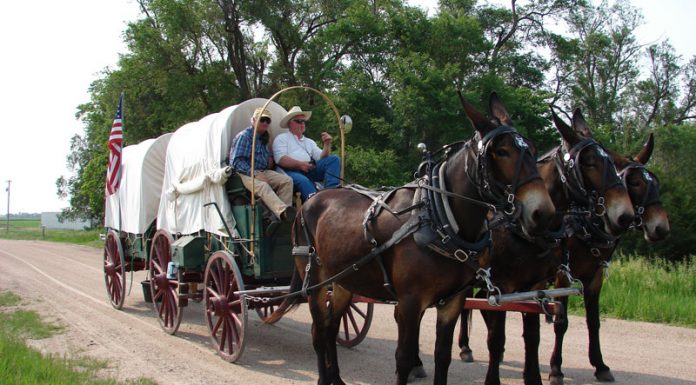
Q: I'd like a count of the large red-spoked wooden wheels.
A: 5